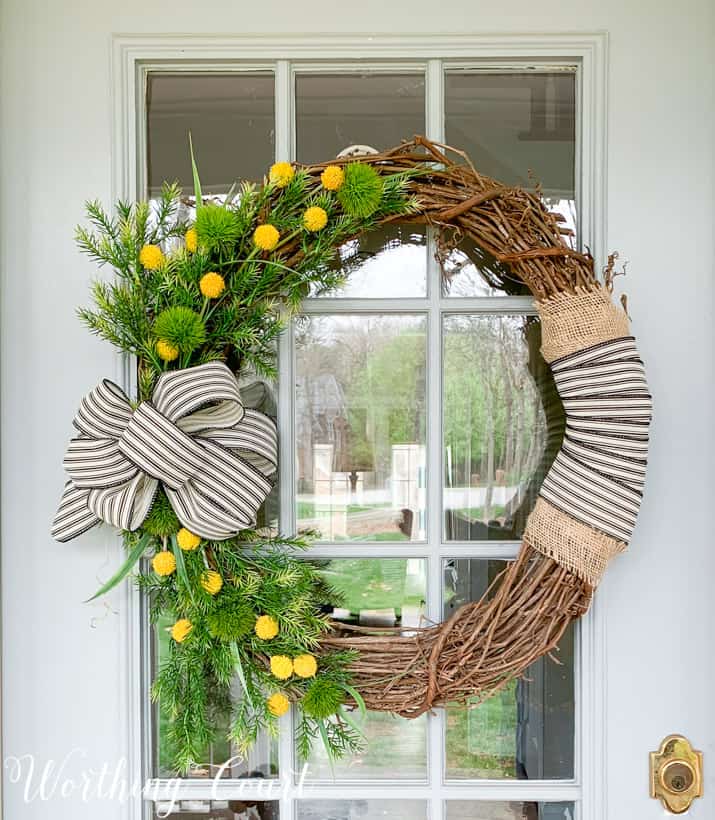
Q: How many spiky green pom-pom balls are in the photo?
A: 6